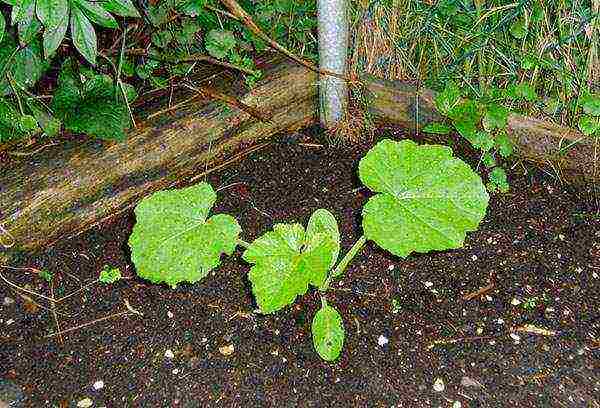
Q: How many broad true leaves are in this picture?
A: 3